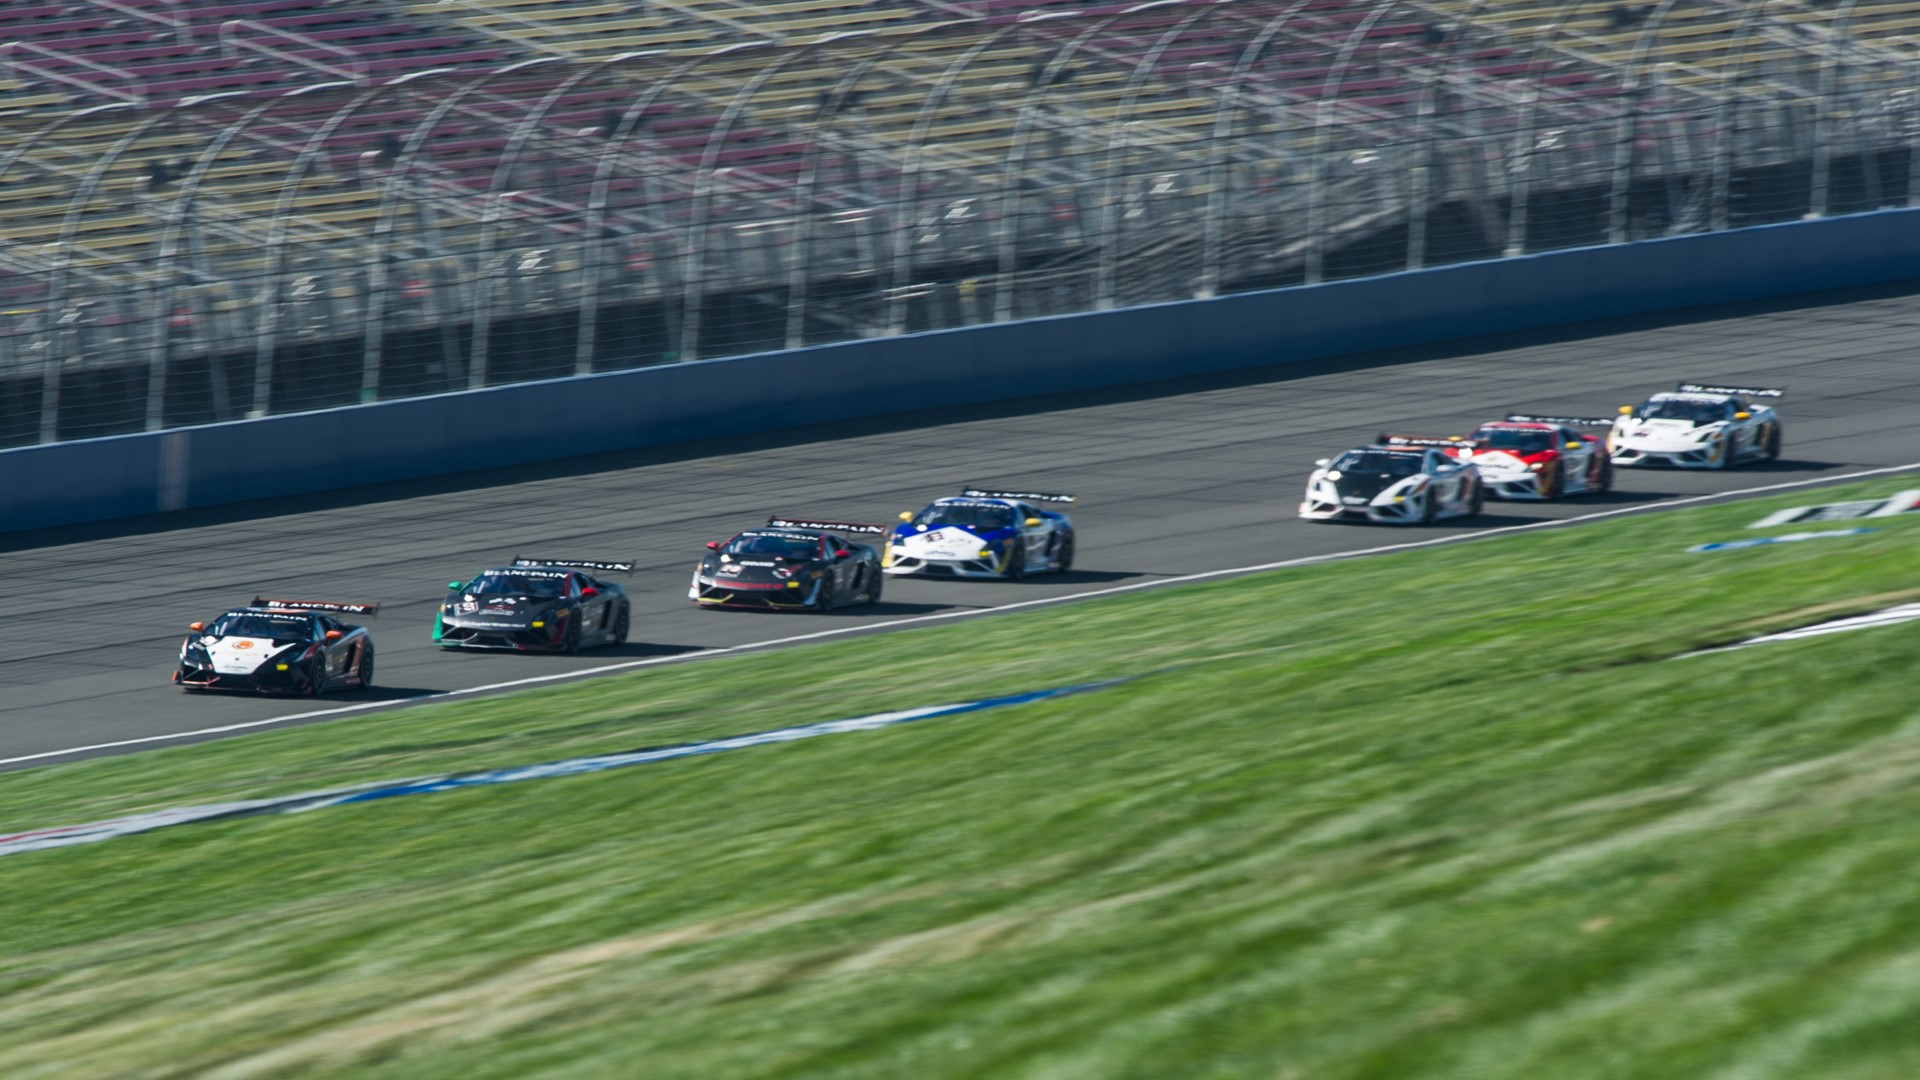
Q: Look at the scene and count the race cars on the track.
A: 7